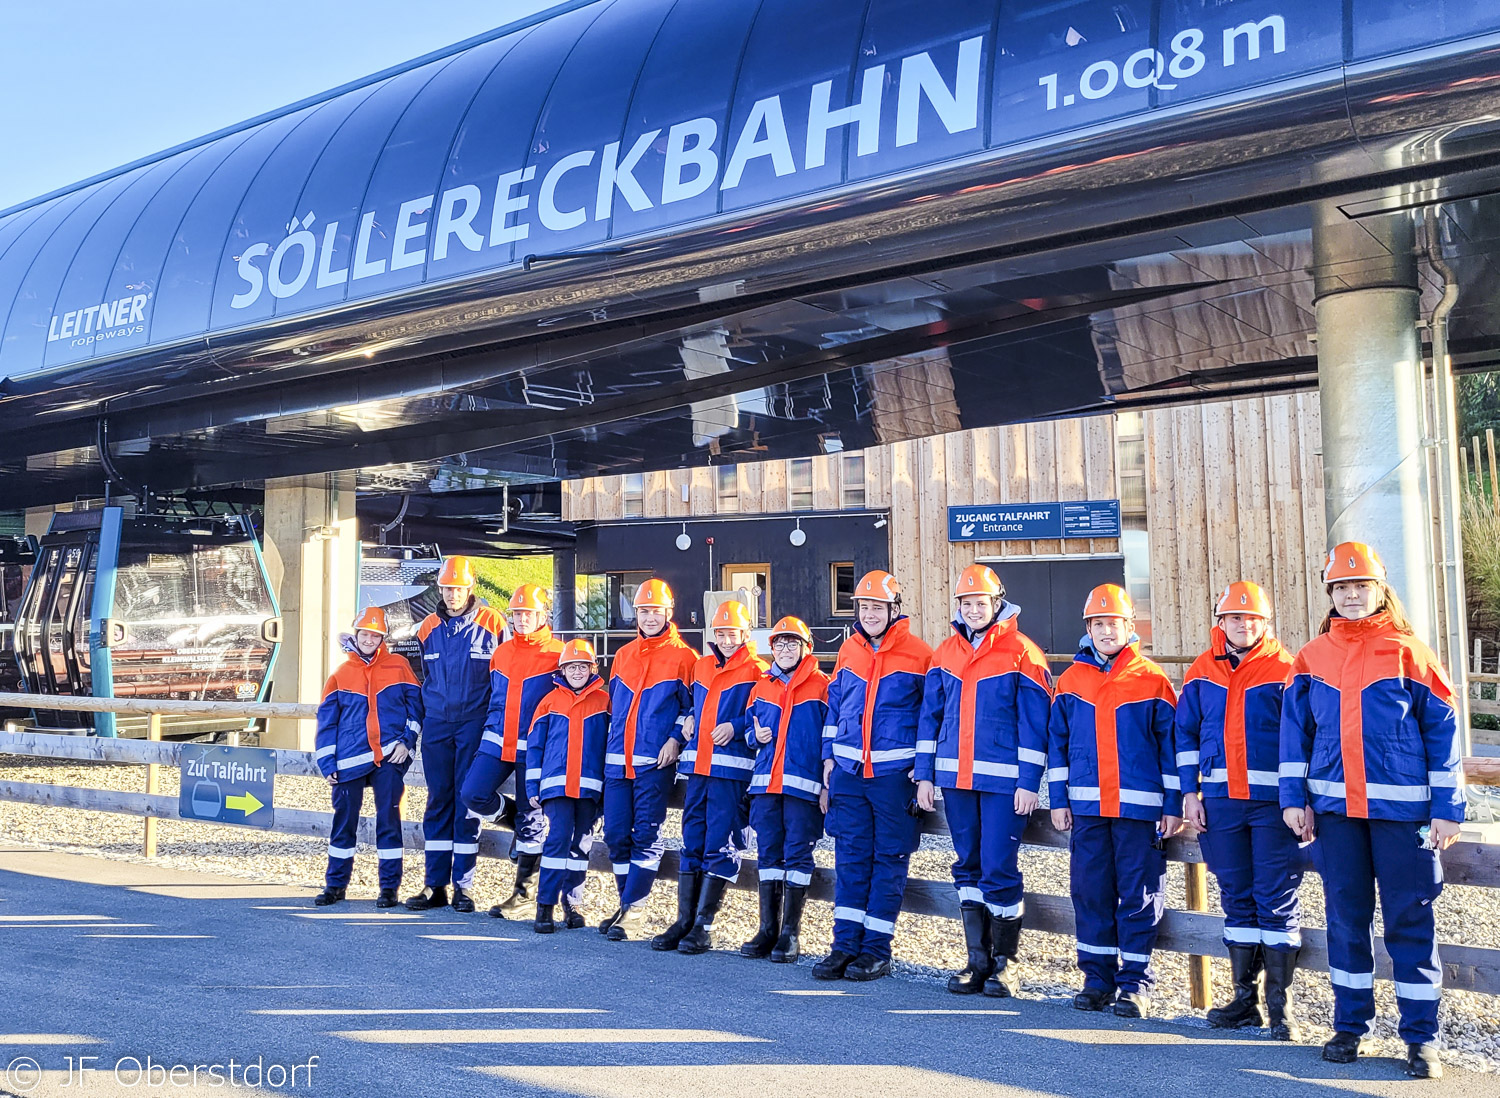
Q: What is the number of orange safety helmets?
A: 12